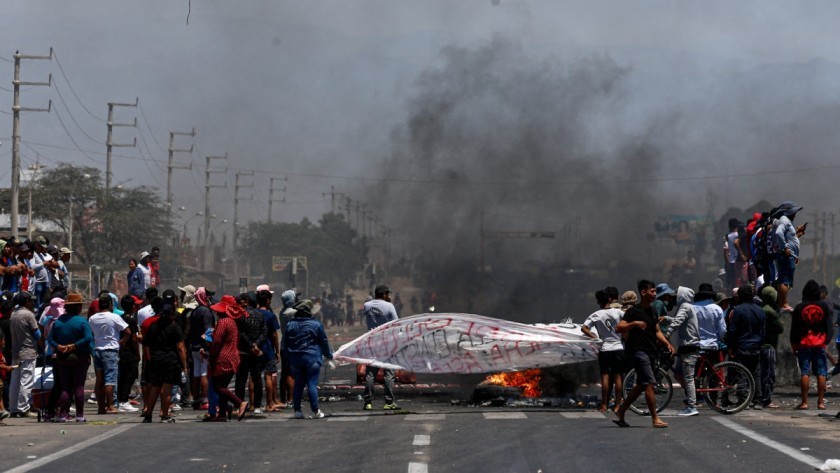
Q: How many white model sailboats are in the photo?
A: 0